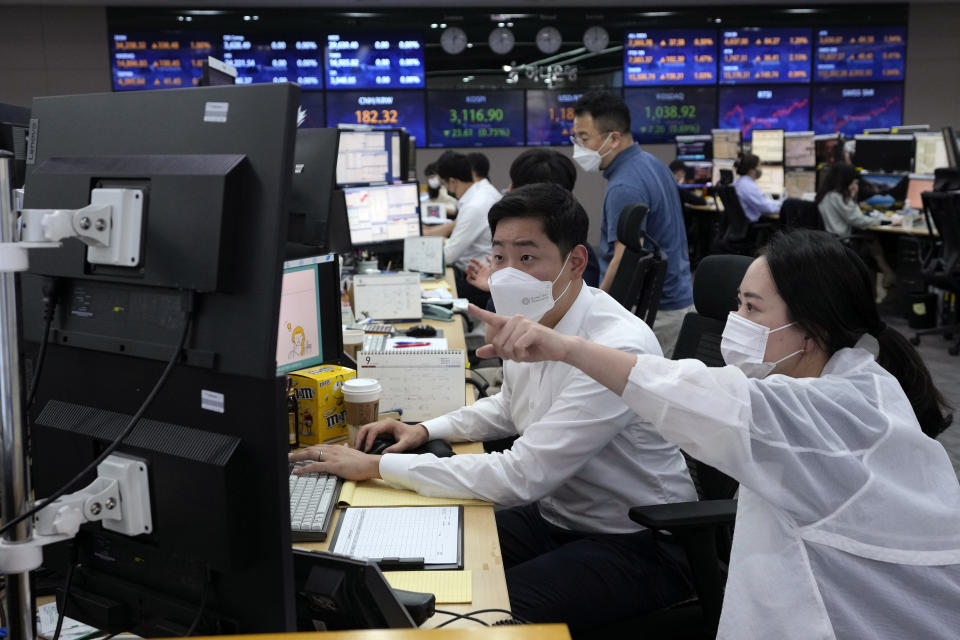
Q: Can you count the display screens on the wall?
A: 13